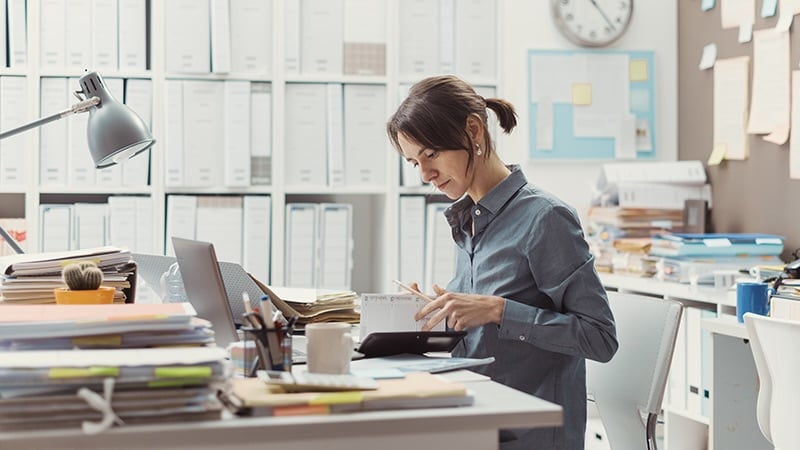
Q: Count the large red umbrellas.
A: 0